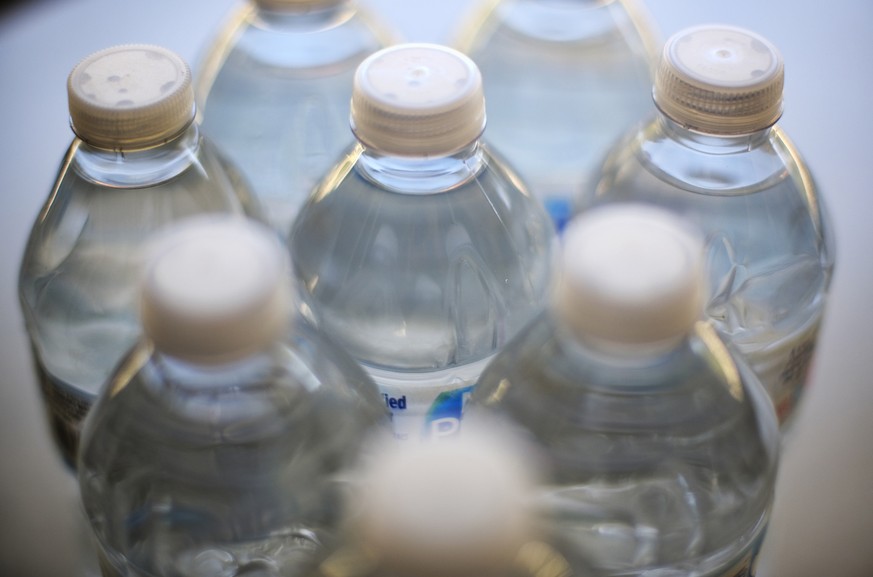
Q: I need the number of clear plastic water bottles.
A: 8